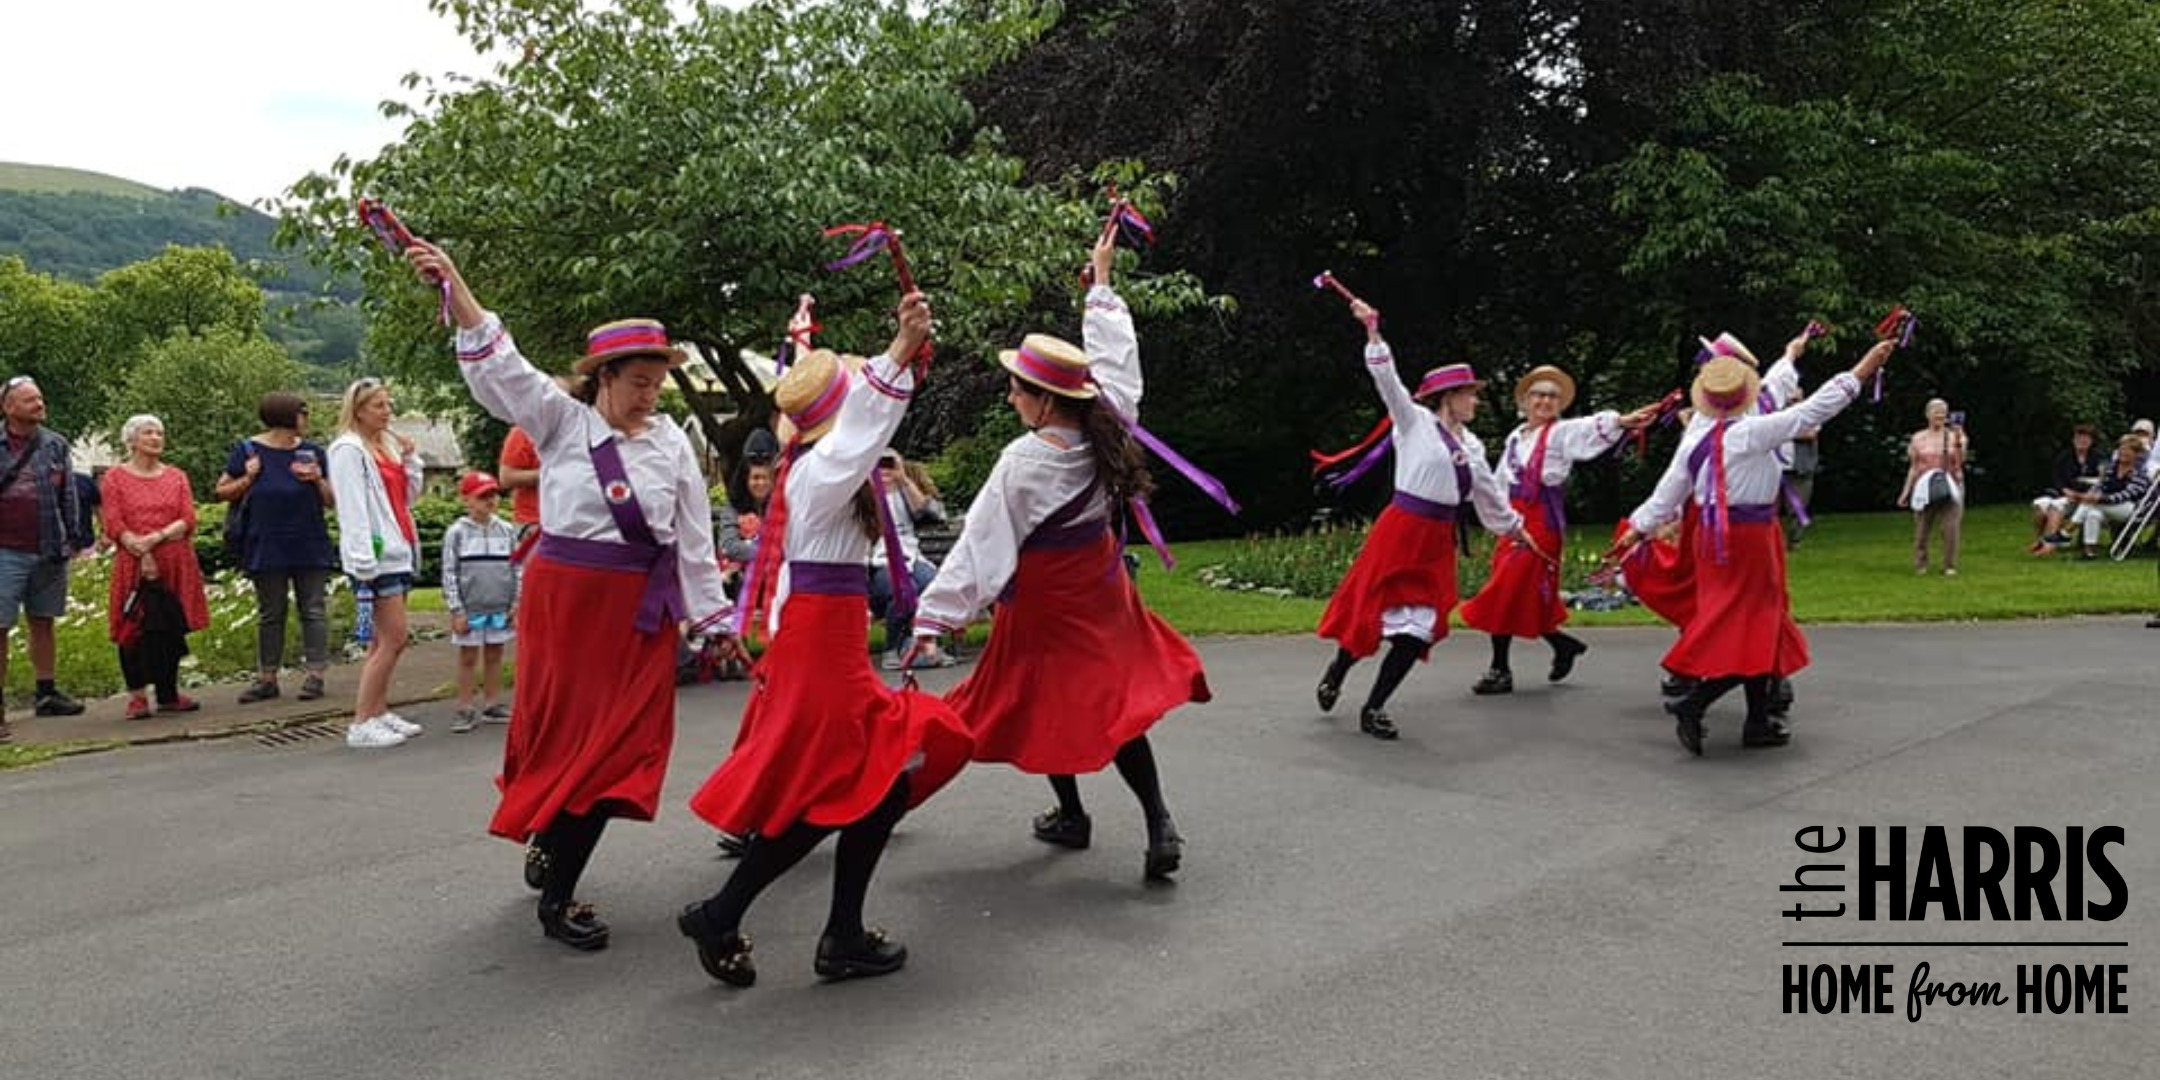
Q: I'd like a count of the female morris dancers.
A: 8